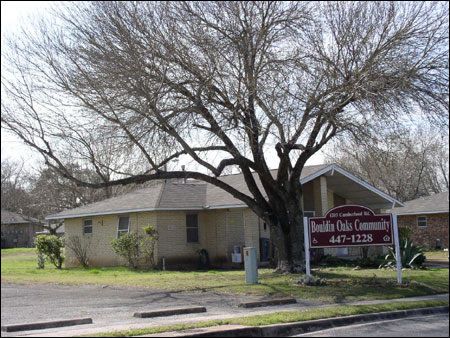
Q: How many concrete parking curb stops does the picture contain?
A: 3